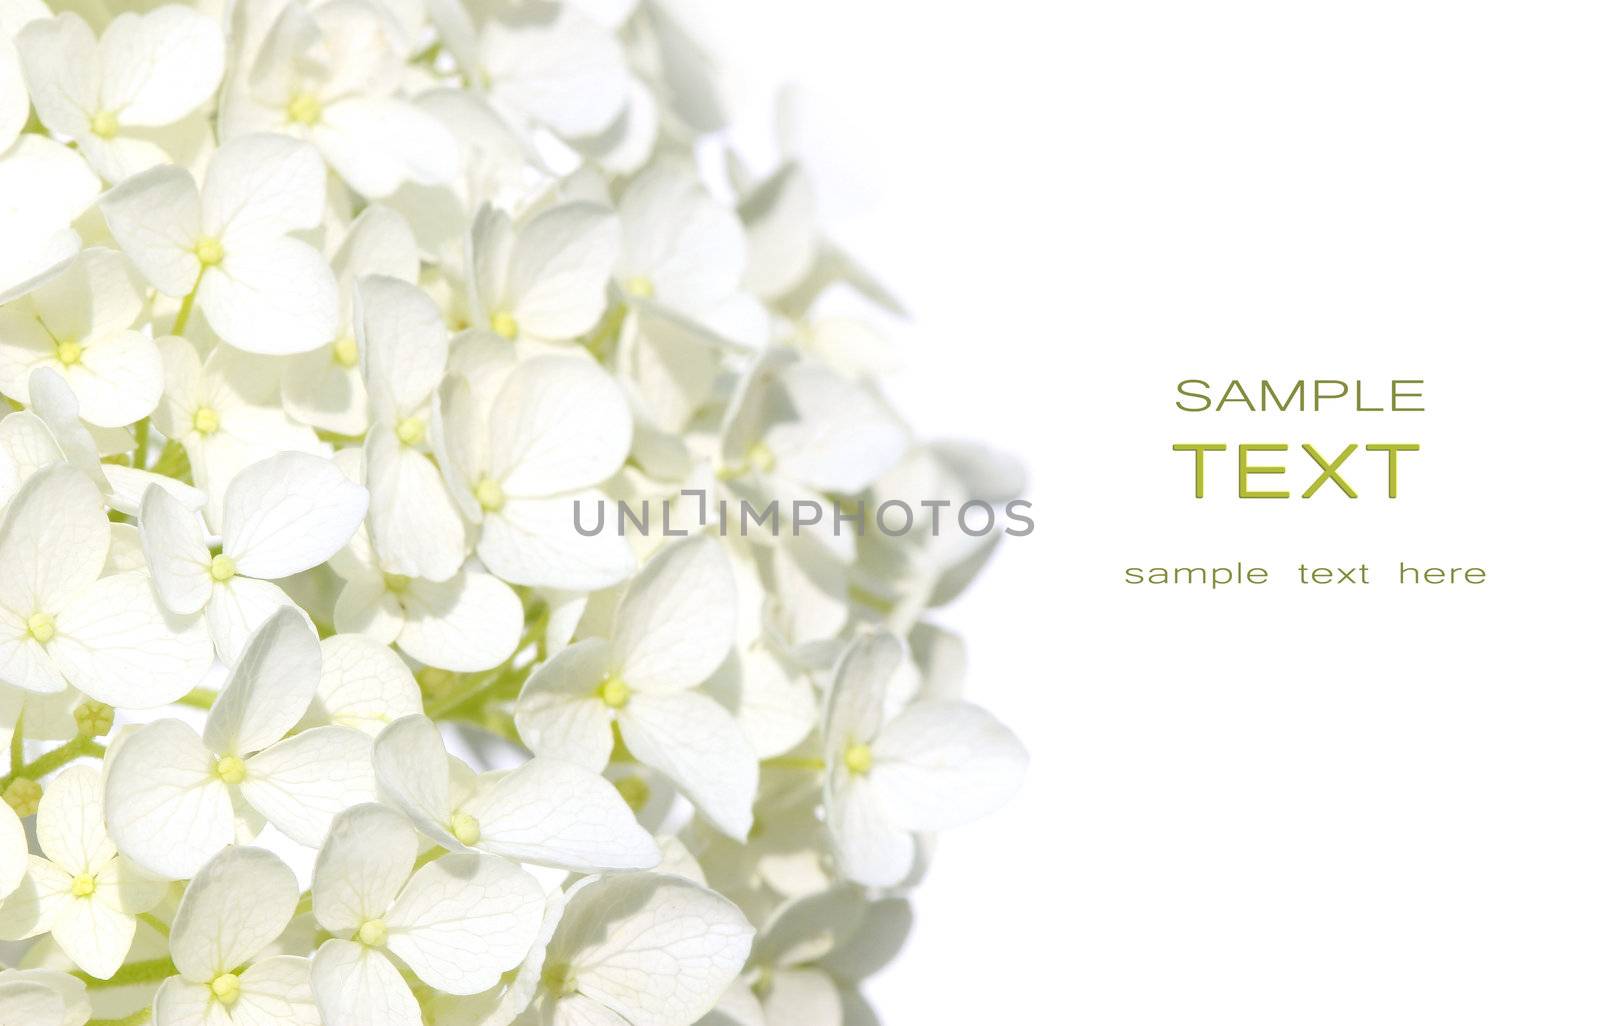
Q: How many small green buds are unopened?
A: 2